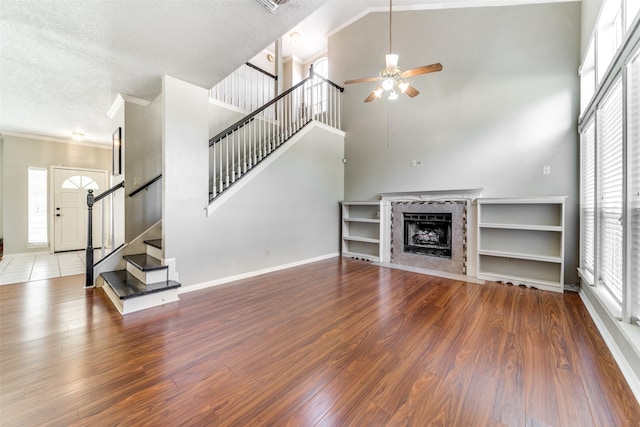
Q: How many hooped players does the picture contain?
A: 0